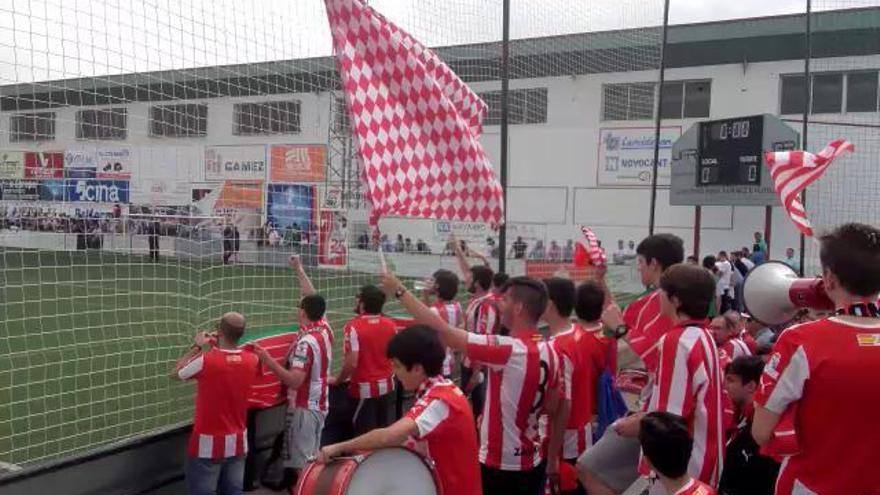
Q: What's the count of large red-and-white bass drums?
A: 1